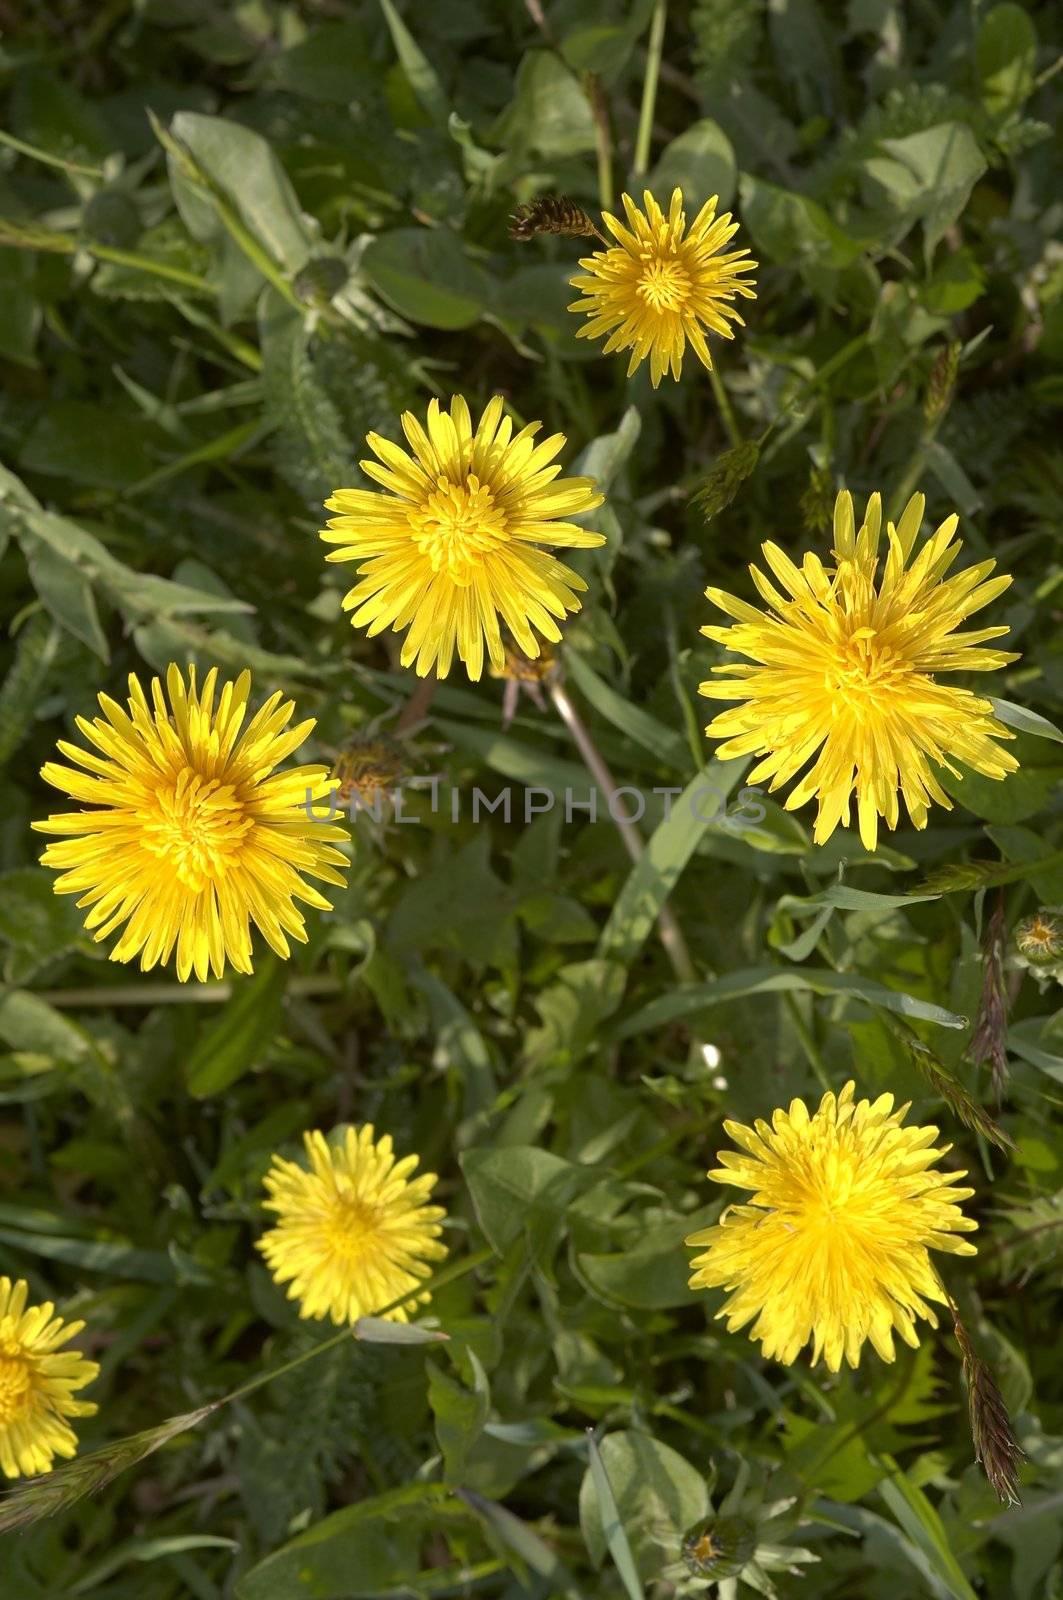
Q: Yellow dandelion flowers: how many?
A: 7